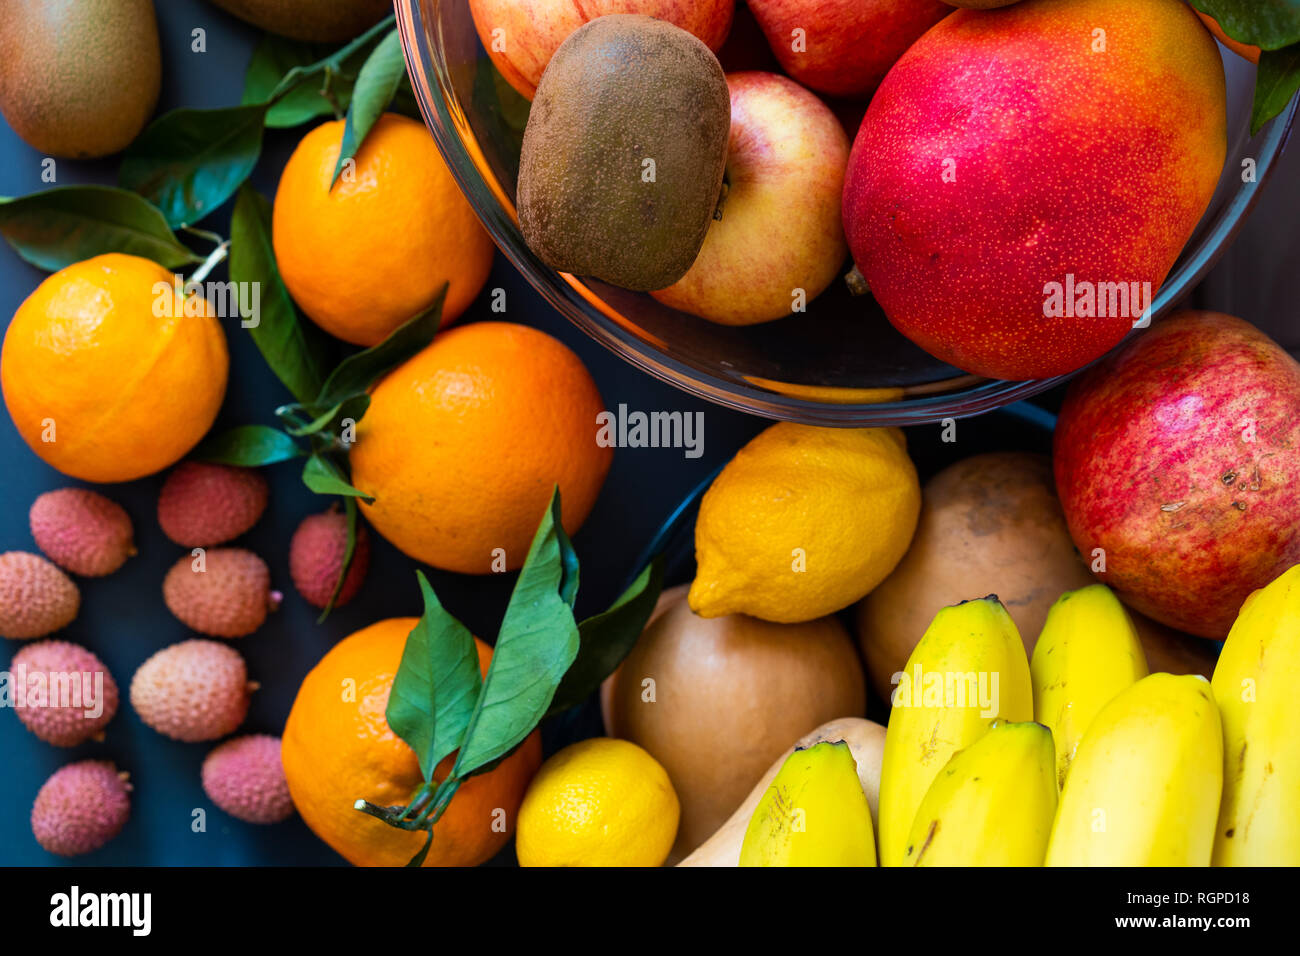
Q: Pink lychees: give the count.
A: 9